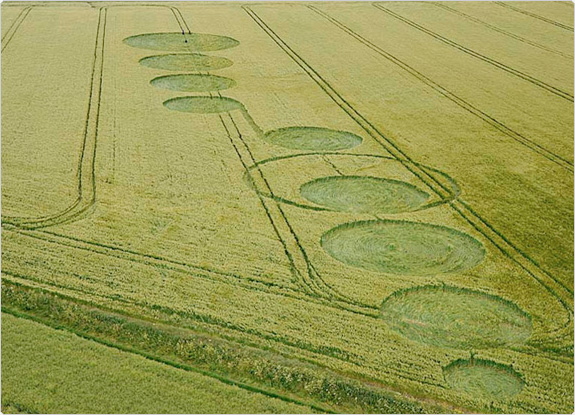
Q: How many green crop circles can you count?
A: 9